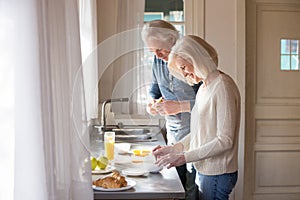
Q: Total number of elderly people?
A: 2